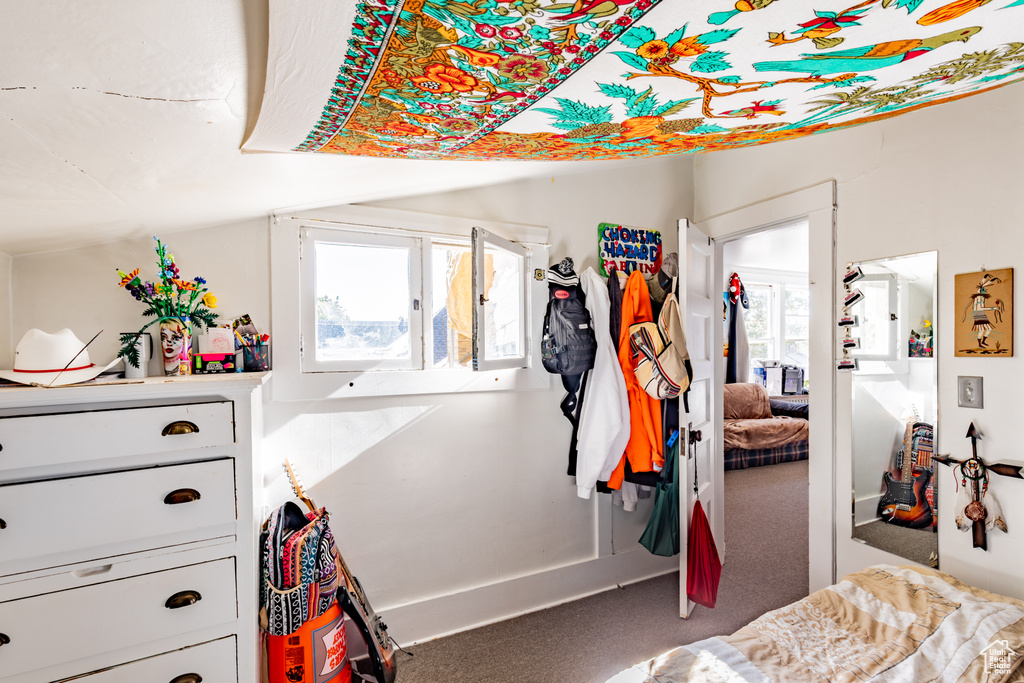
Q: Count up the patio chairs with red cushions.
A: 0